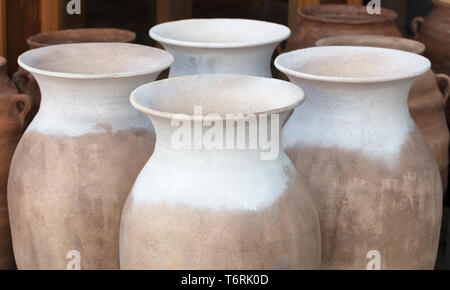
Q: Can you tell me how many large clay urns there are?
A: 4